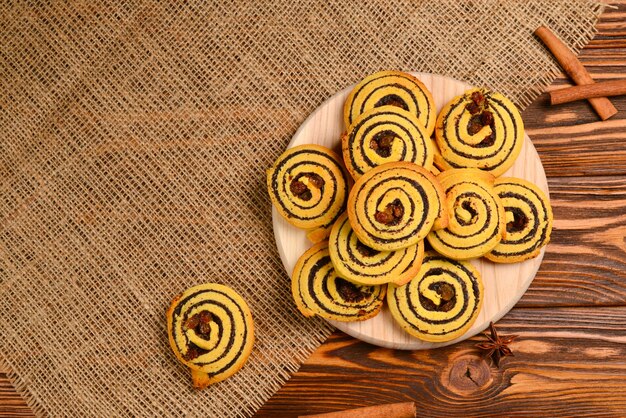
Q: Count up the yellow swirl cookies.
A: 11